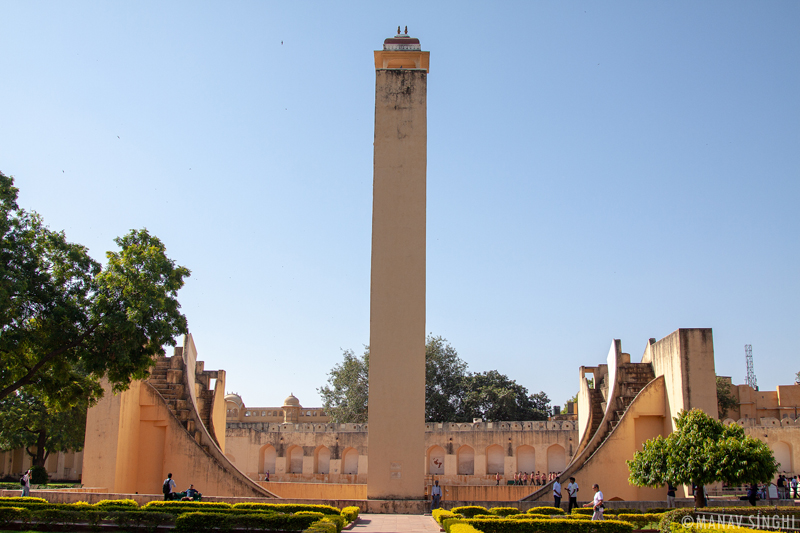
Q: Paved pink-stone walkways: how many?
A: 1